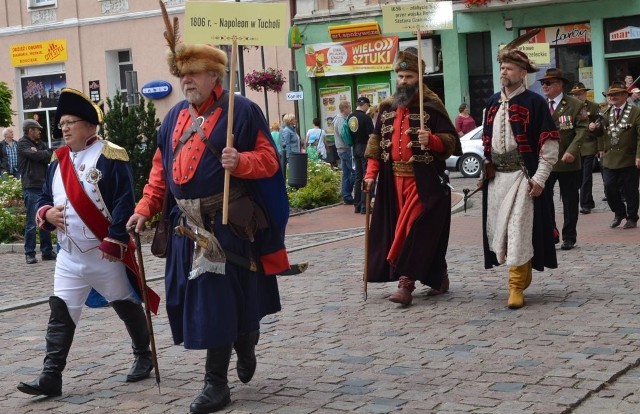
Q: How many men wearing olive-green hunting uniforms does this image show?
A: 3